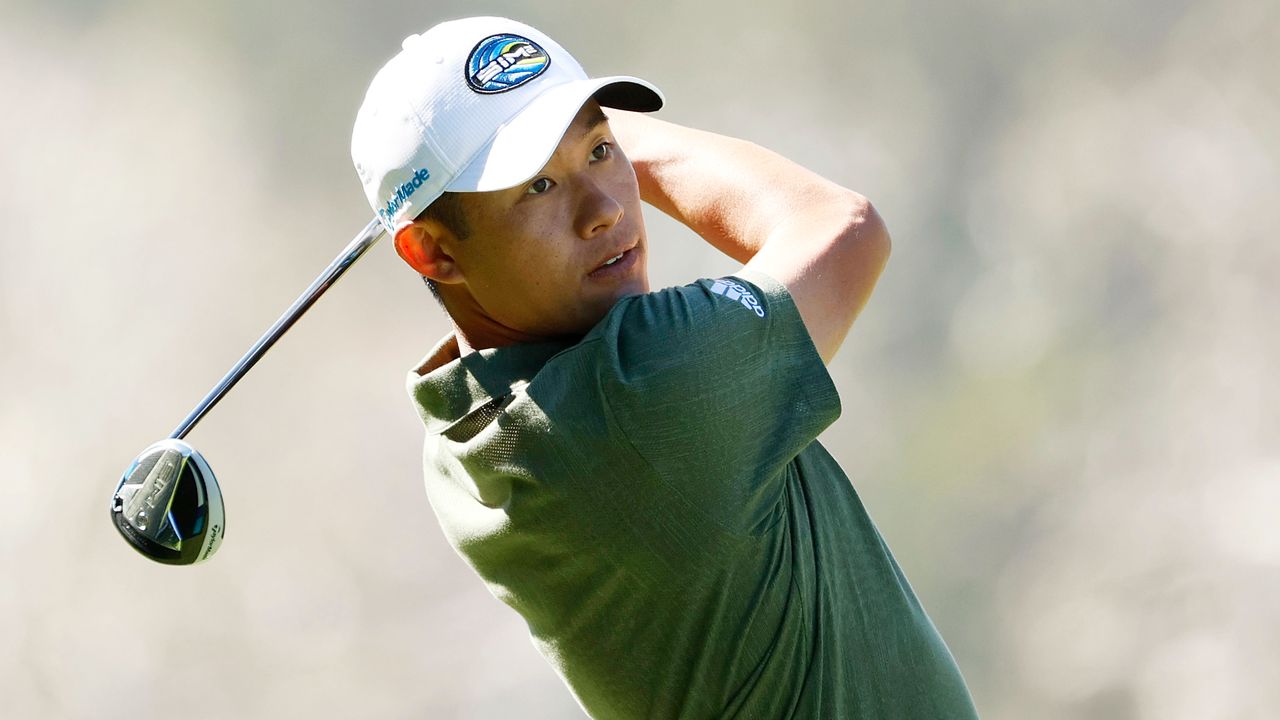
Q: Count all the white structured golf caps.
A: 1